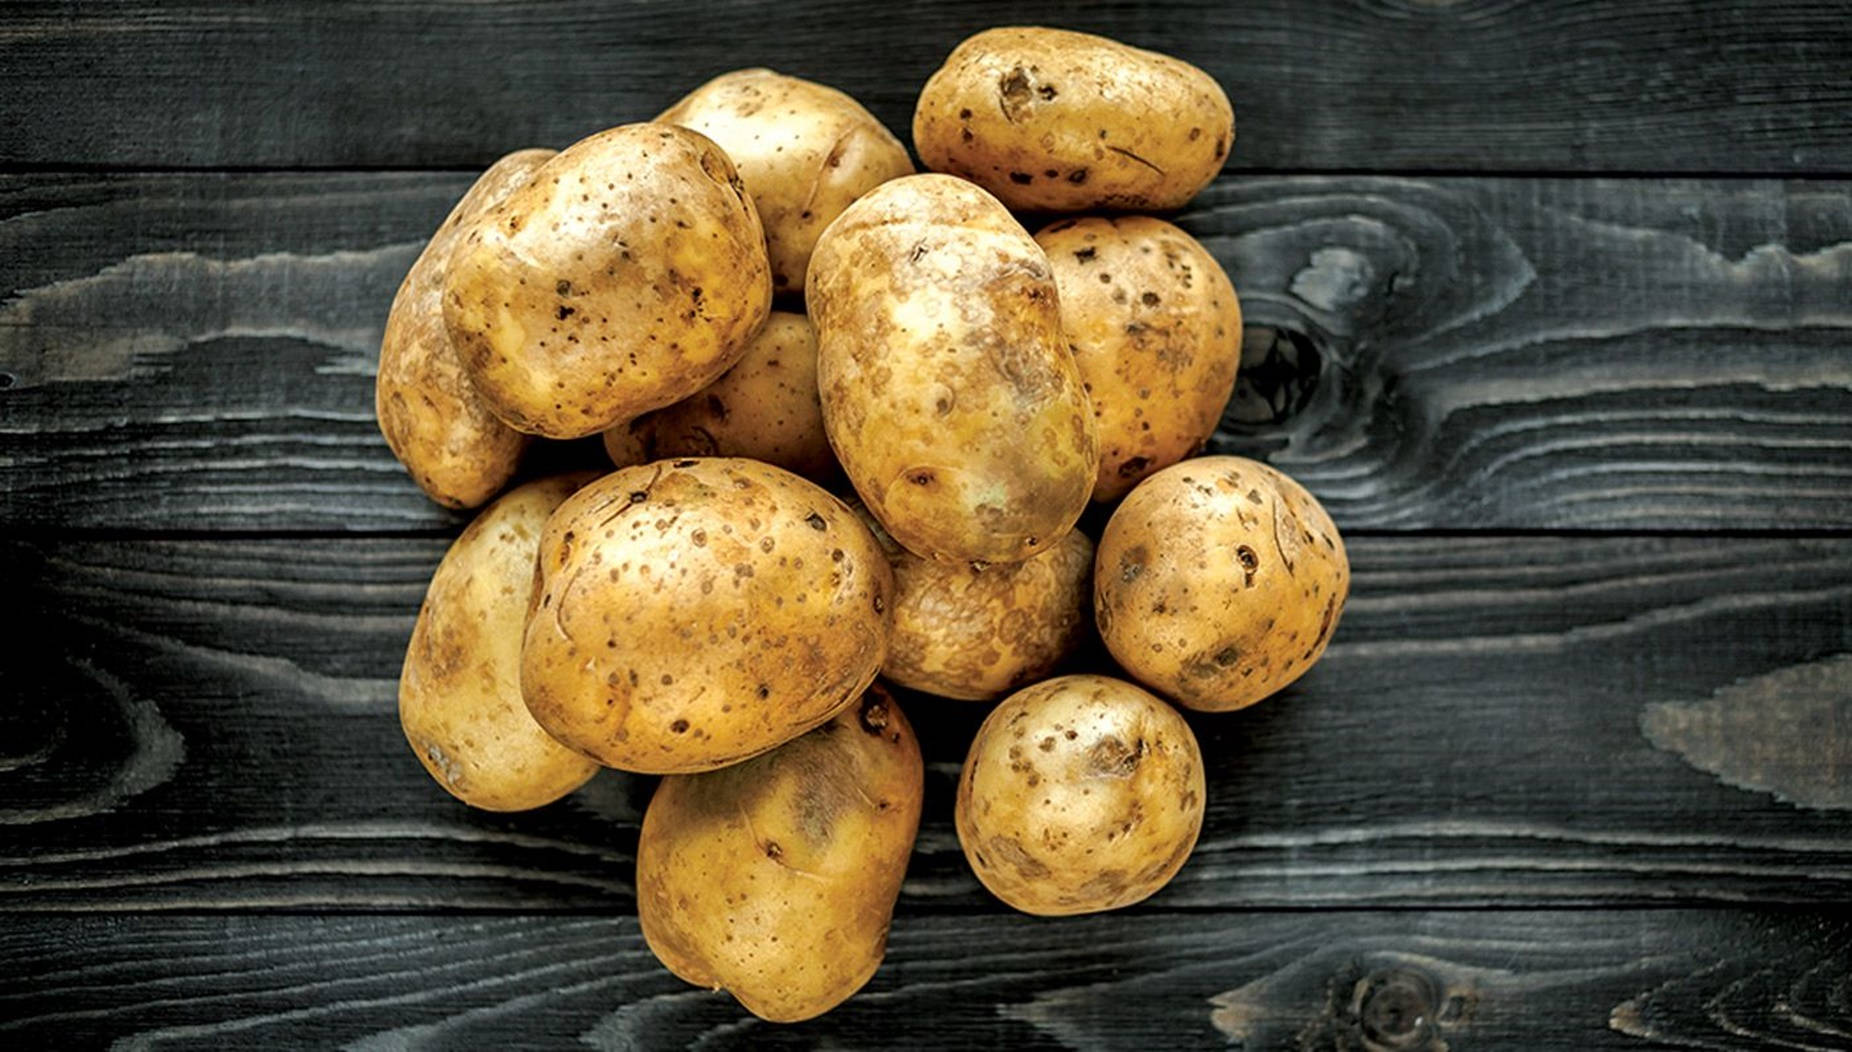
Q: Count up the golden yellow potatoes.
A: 13